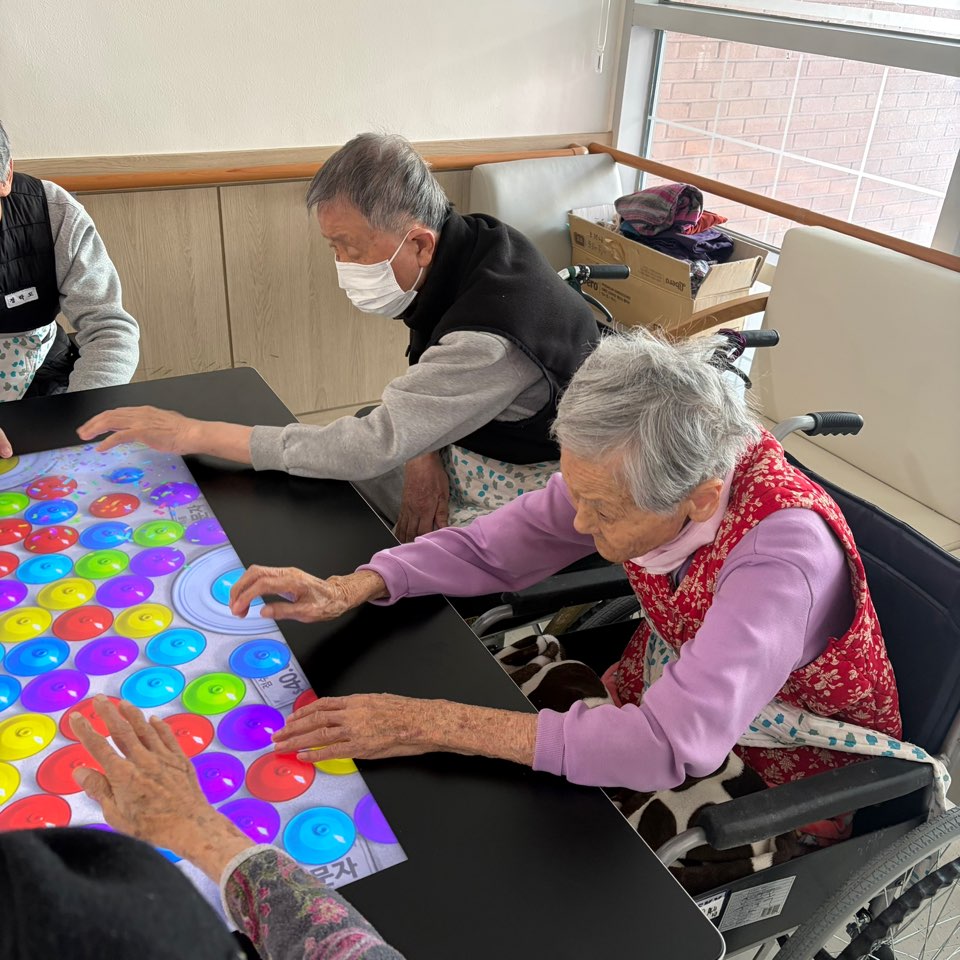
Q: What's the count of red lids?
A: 12